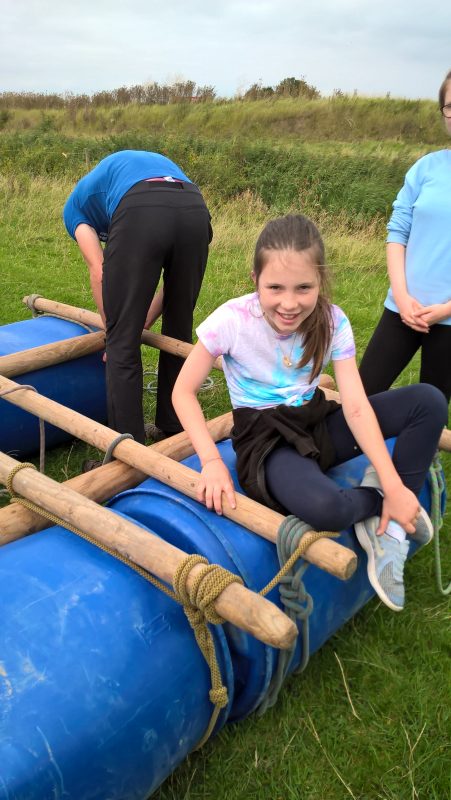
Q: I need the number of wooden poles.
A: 5